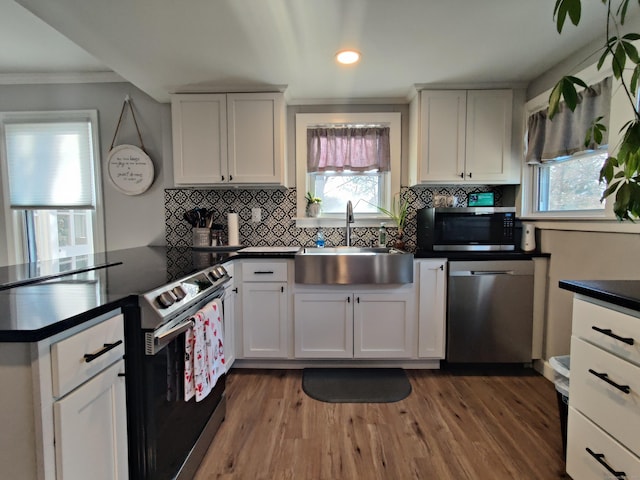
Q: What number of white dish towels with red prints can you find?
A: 1